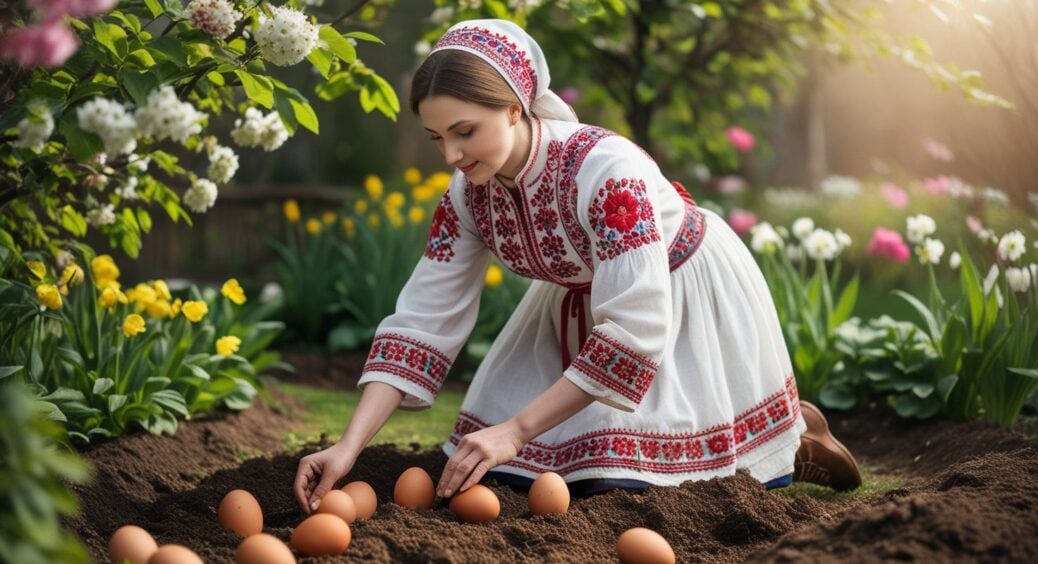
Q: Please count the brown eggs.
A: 11